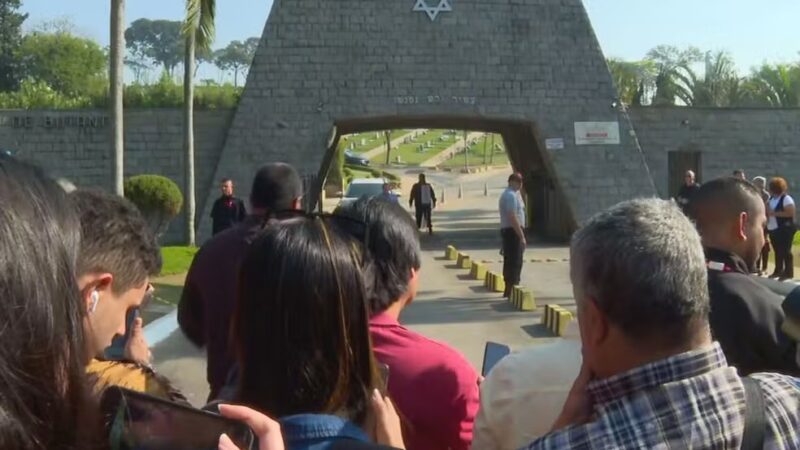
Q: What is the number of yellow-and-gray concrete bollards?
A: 6